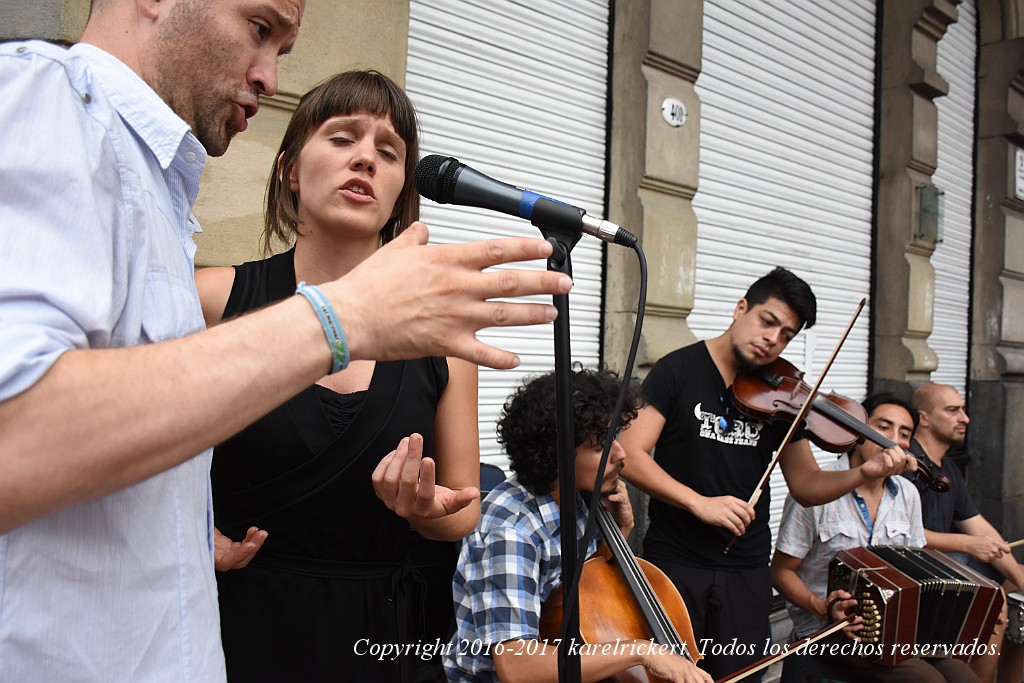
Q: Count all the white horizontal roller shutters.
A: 3